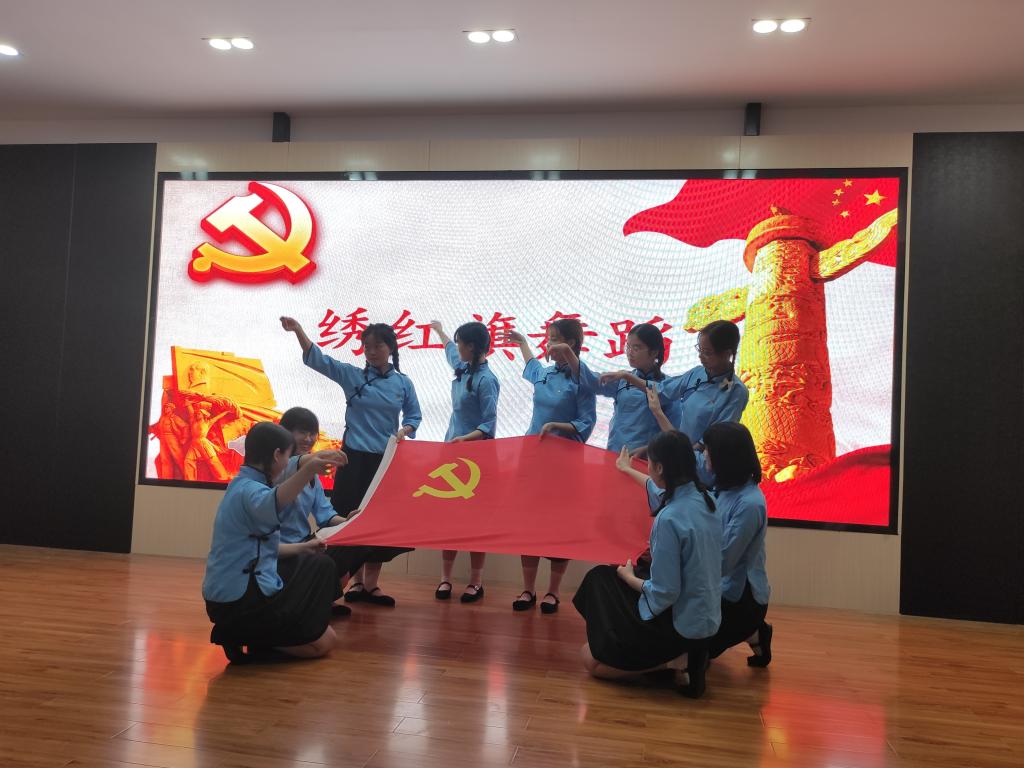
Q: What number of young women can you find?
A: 9